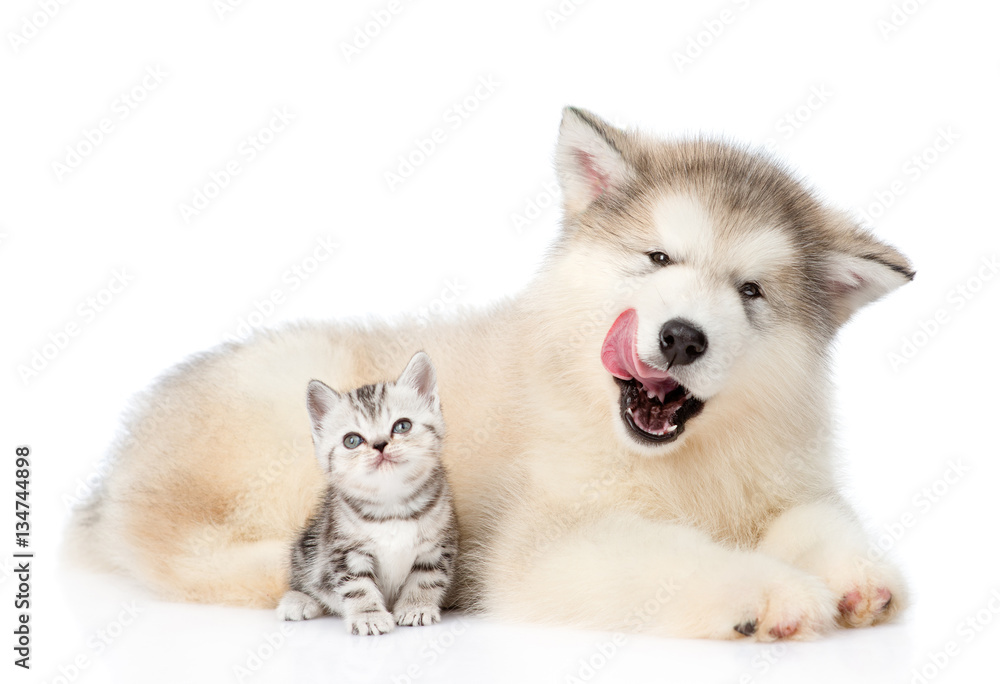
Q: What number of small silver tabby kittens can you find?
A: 1